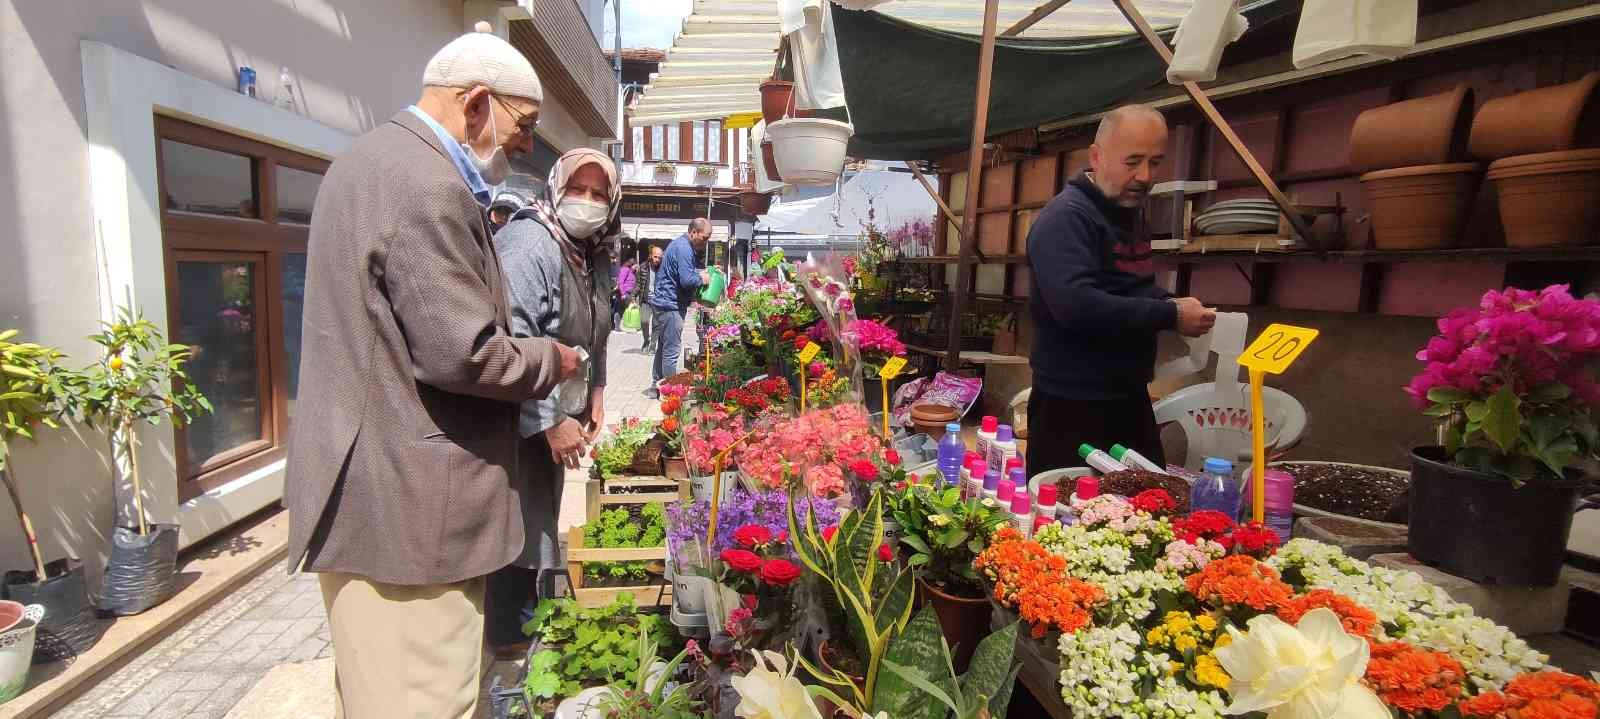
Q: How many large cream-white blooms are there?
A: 2